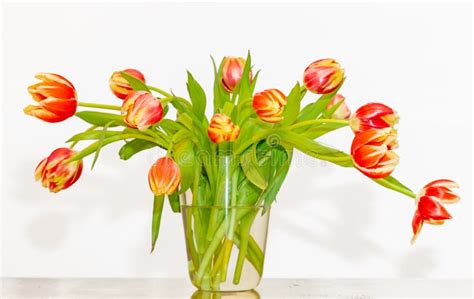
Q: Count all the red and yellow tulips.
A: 13